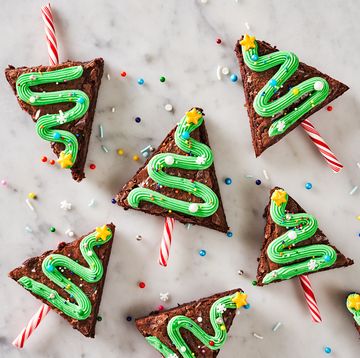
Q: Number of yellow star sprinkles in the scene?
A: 7